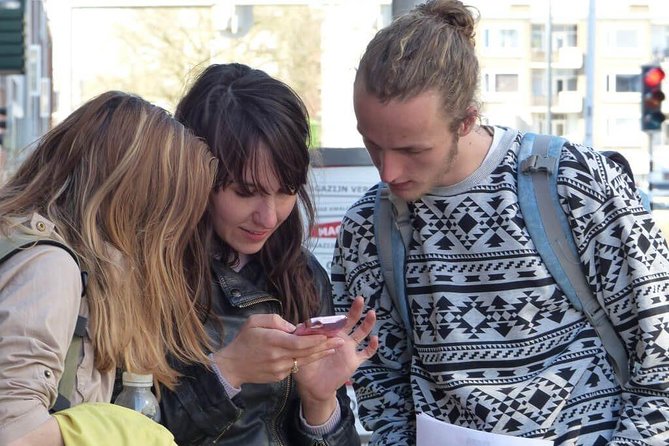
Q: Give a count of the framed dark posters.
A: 0